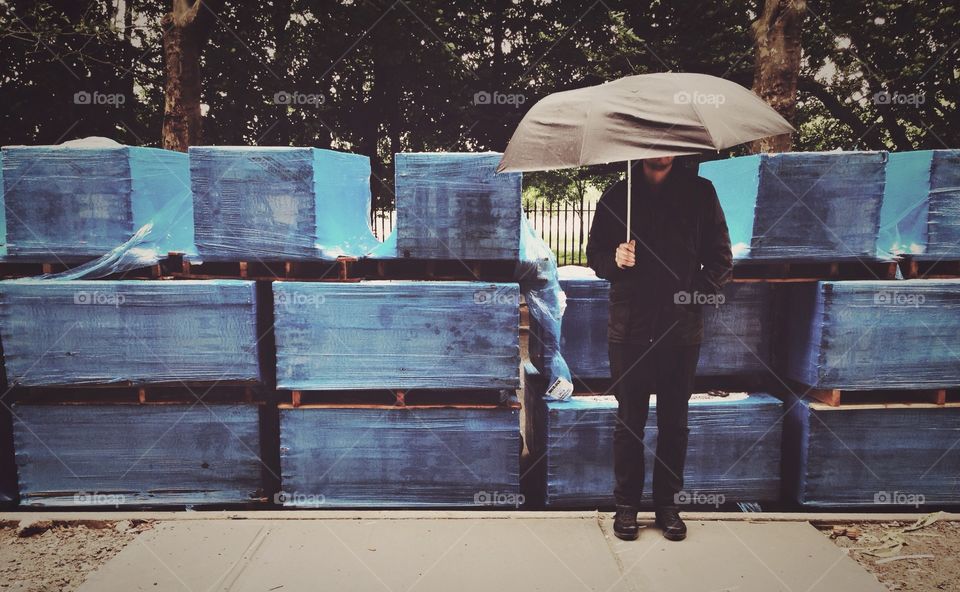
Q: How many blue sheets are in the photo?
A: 13